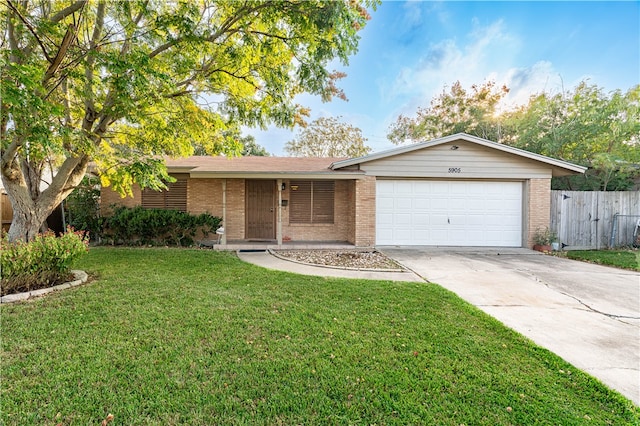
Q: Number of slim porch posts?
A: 2